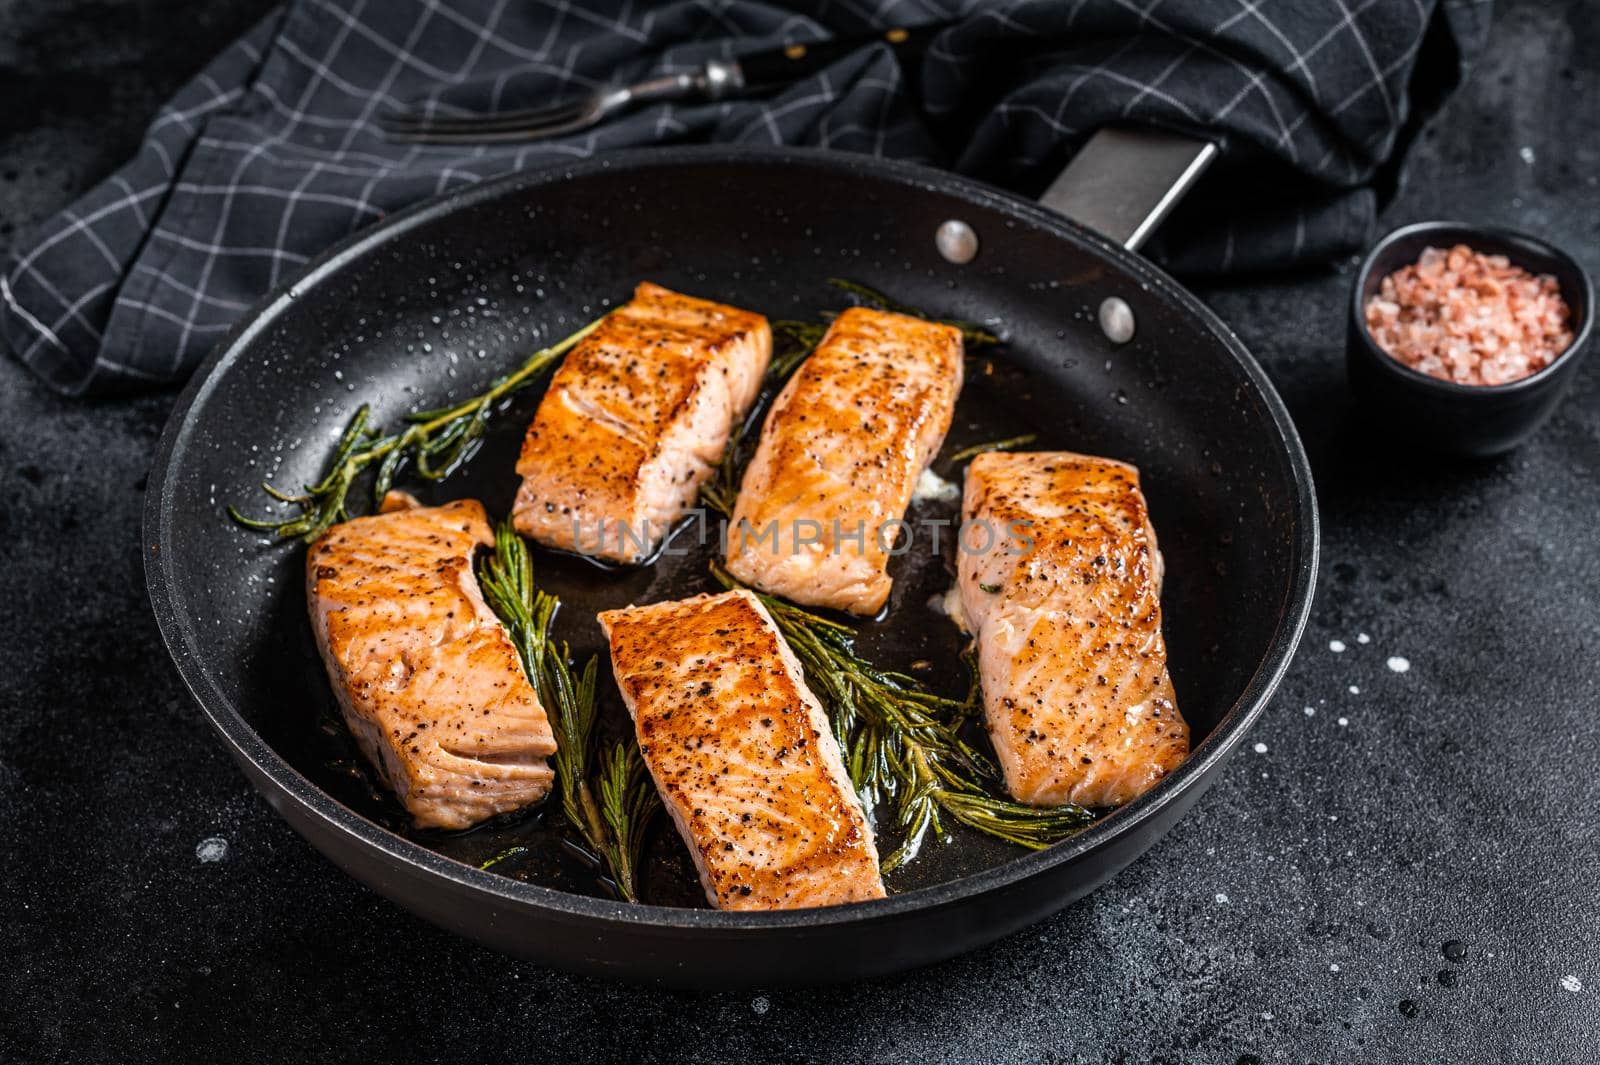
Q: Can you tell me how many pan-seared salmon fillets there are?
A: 5